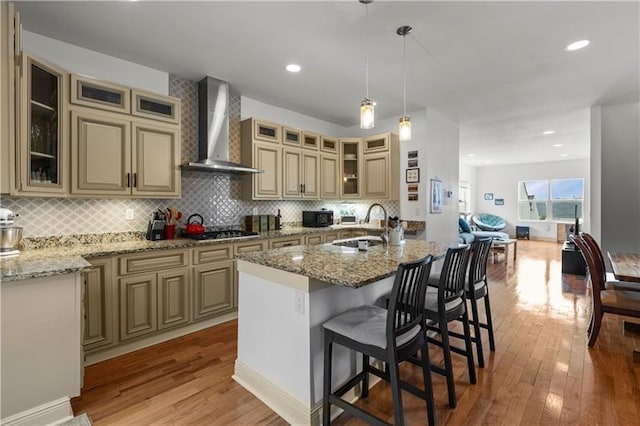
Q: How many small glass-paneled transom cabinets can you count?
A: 7